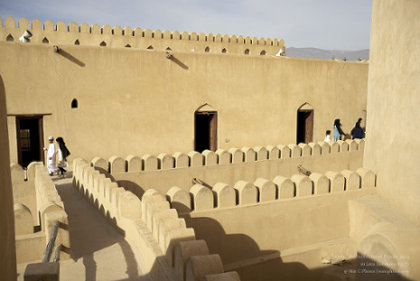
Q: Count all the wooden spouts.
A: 4